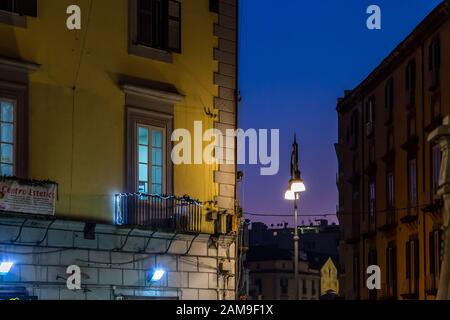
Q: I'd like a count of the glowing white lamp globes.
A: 2